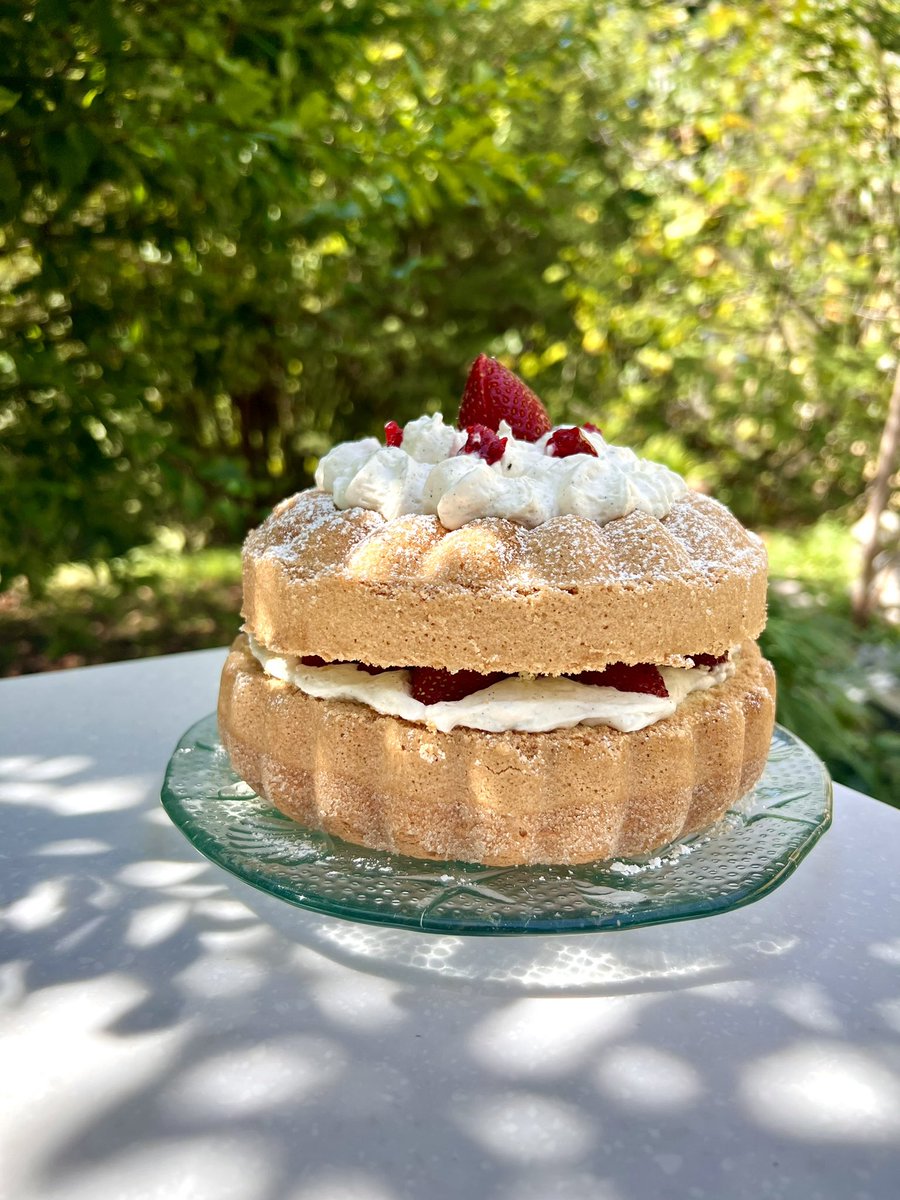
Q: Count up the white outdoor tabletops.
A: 1